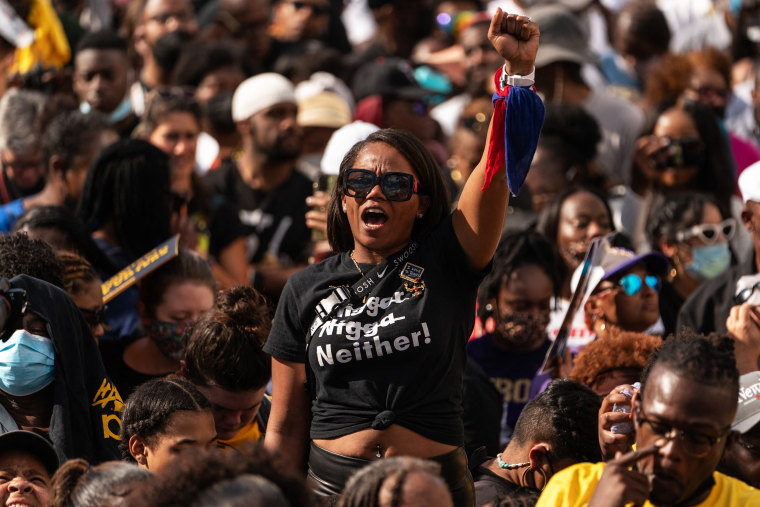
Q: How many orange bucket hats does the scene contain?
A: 0